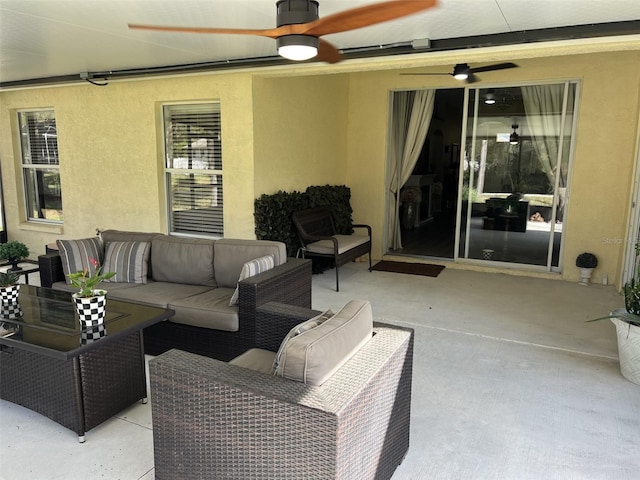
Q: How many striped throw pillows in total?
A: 3